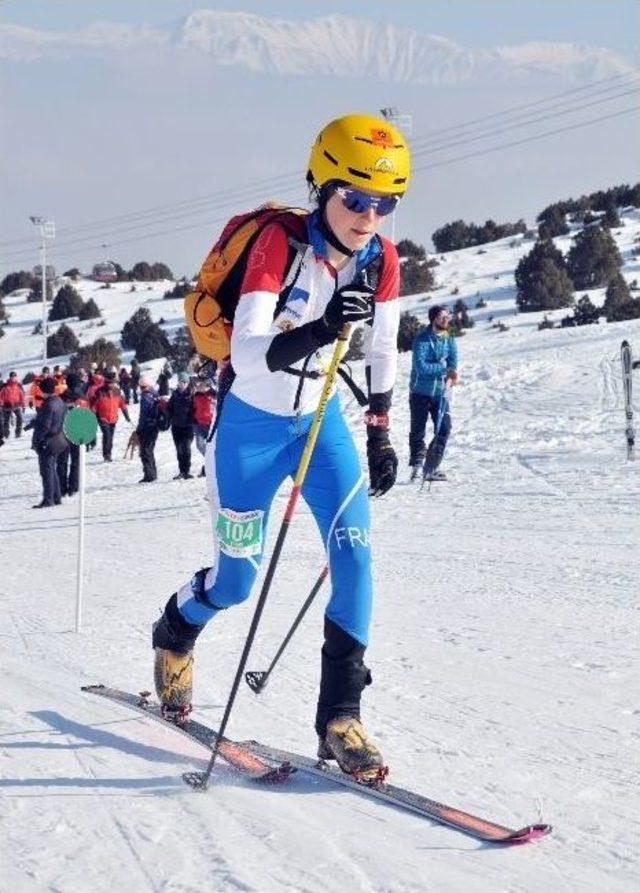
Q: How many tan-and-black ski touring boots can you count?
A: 2